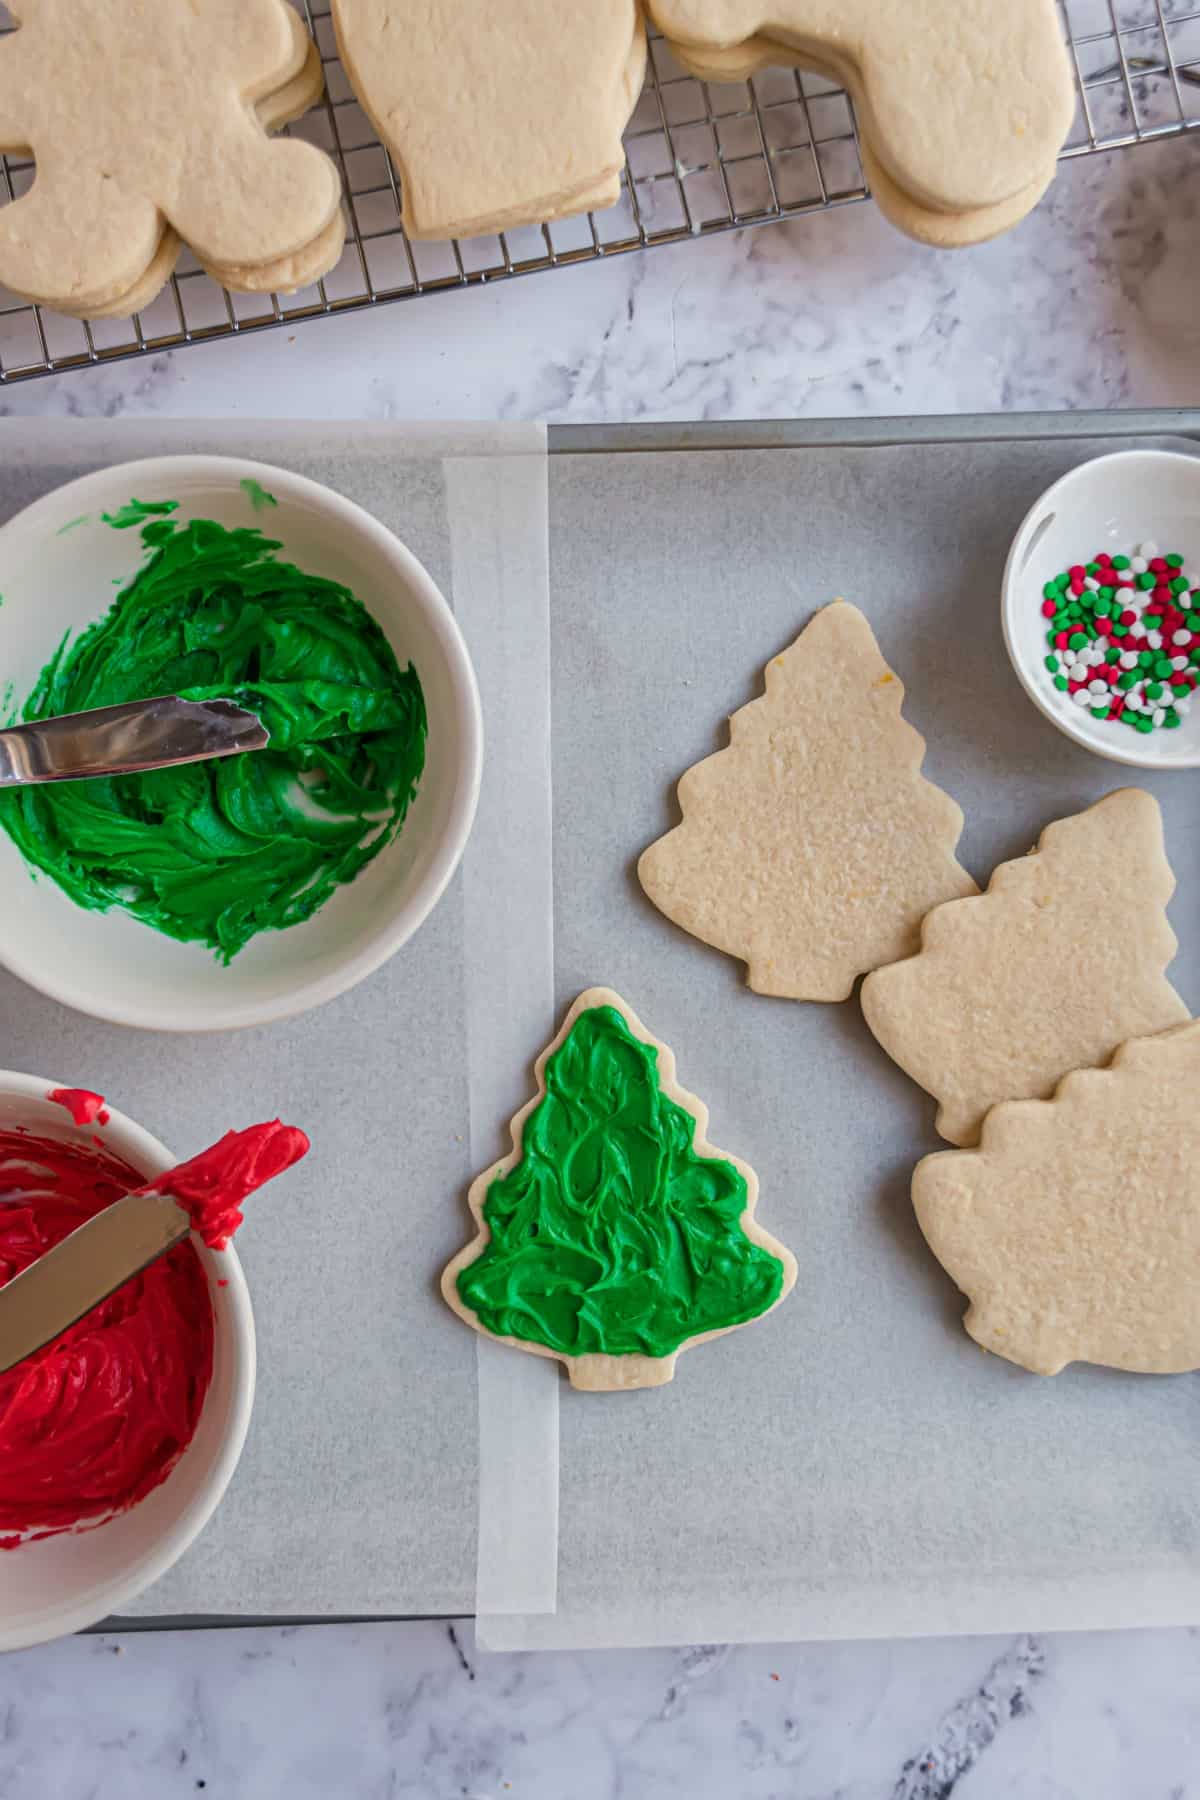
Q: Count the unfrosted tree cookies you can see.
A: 3